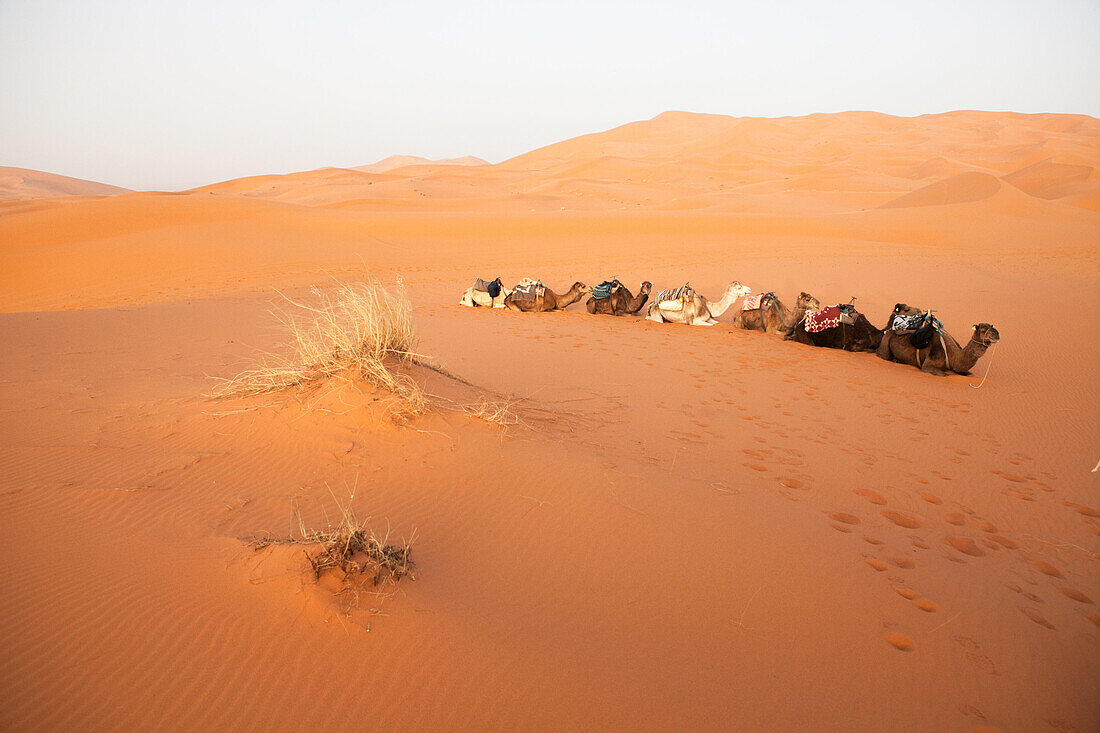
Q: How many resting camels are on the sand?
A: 7